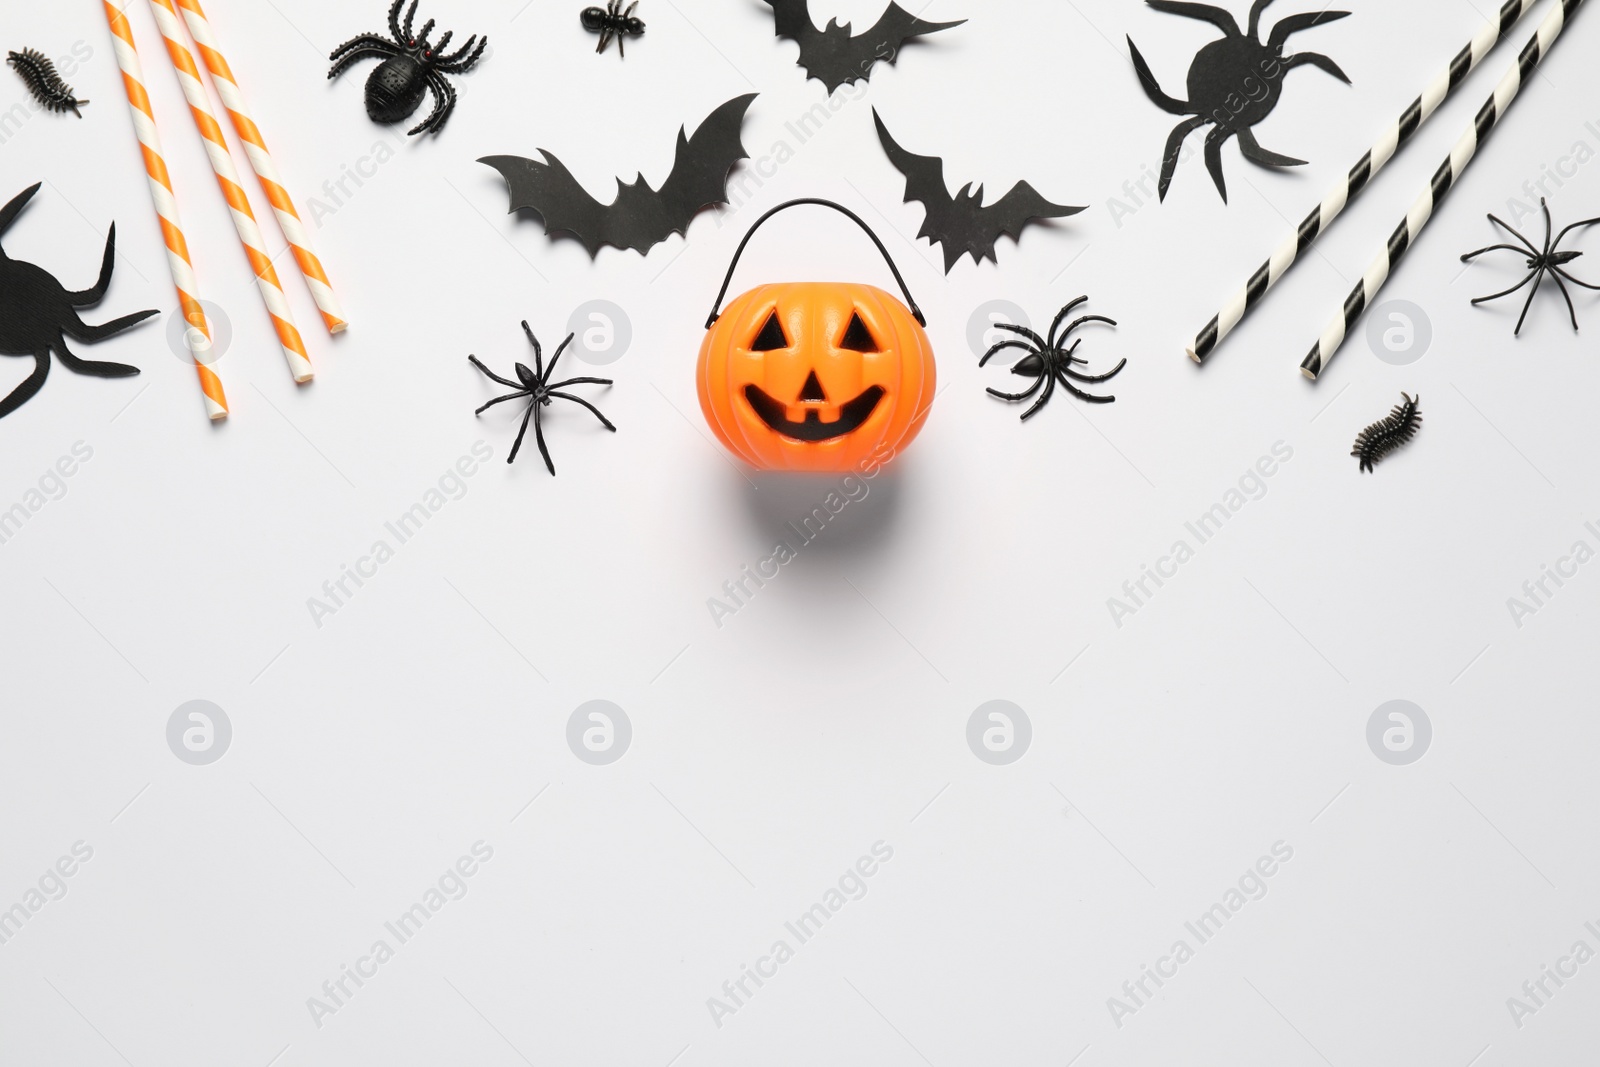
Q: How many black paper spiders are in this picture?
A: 2